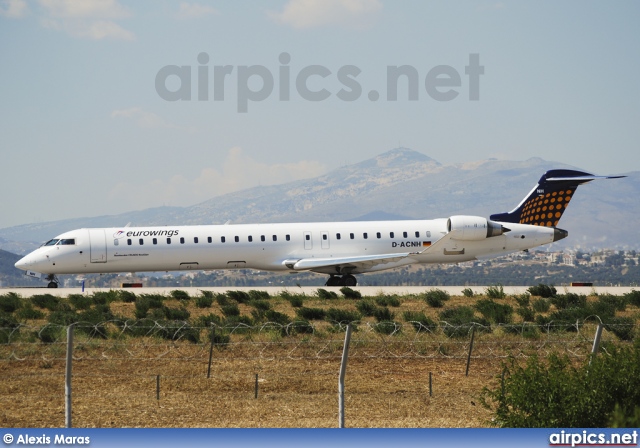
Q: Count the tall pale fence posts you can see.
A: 3